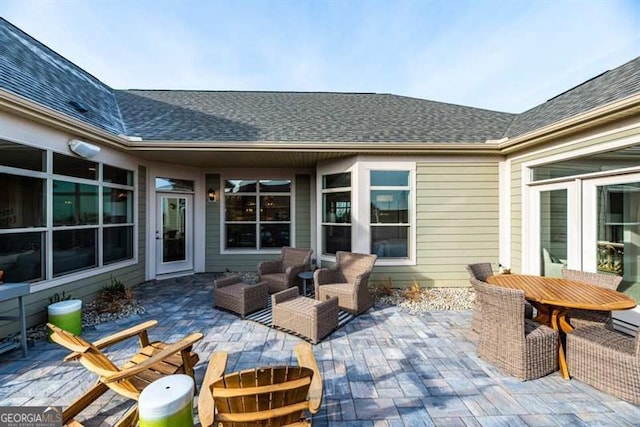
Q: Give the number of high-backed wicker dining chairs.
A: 4